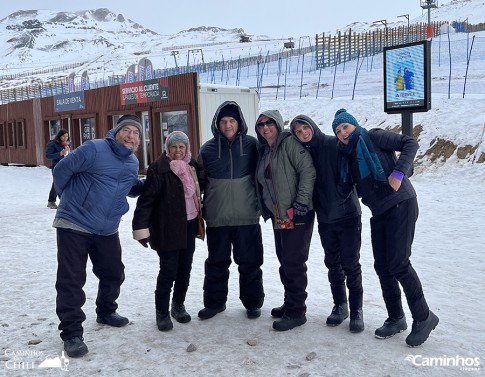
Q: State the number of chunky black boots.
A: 12